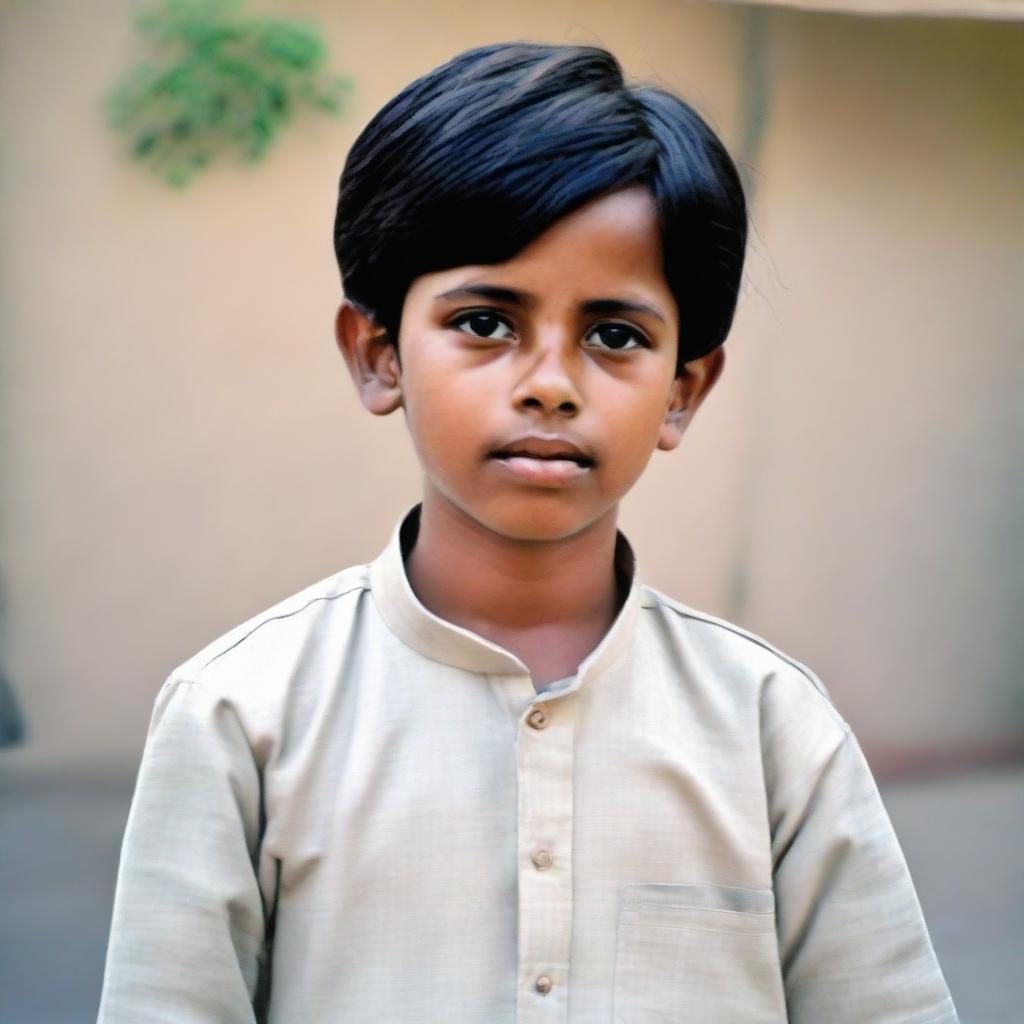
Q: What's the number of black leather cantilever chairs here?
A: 0